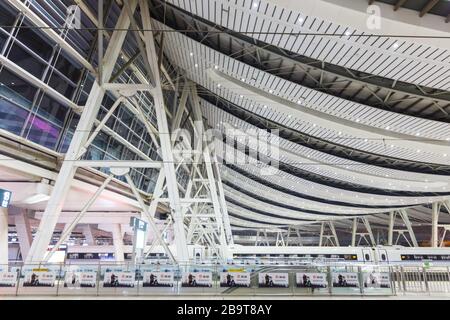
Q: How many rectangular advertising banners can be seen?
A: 11